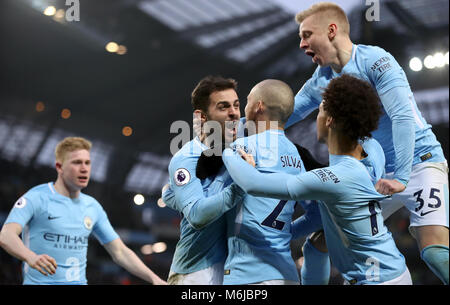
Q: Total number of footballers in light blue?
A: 5